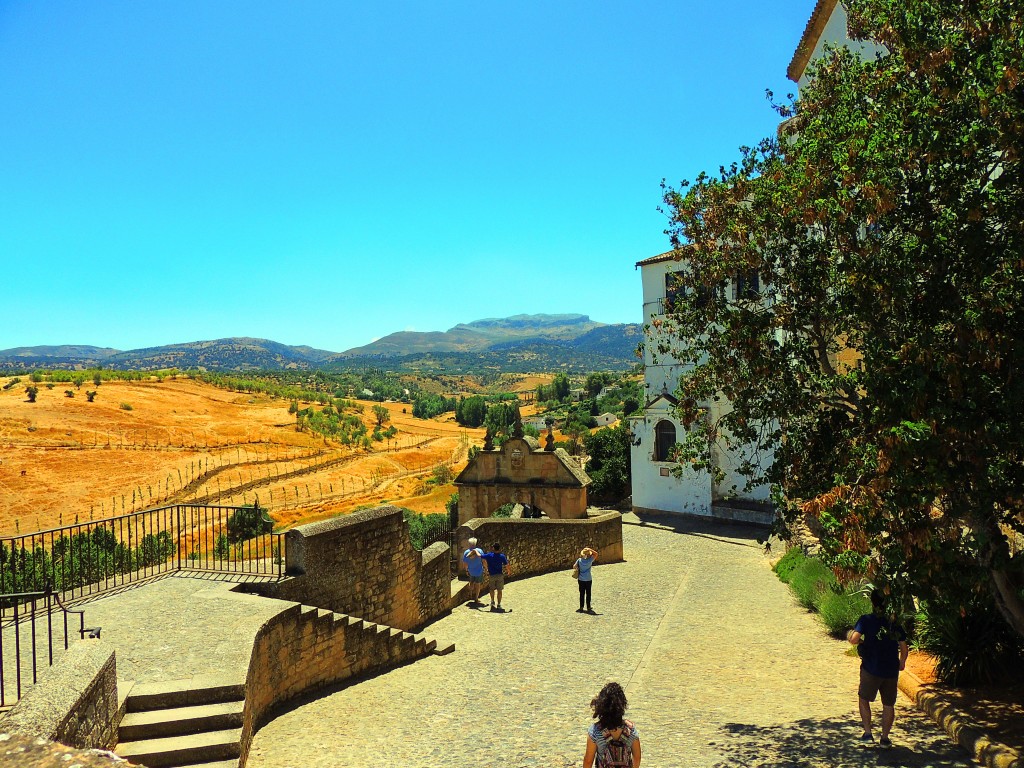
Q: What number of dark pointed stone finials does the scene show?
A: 3